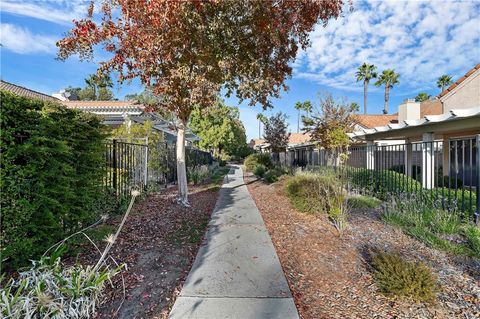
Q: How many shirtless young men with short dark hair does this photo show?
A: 0